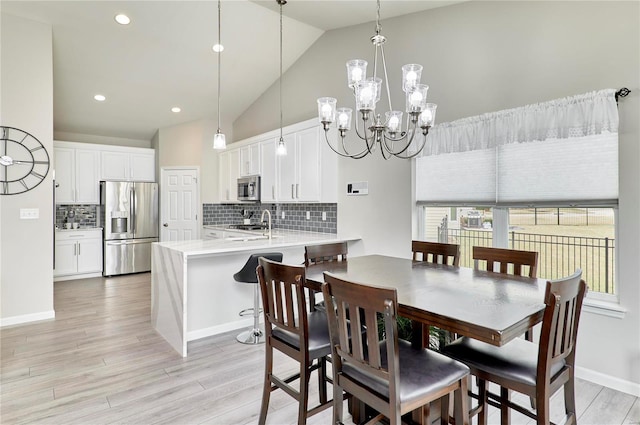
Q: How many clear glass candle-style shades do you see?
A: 9